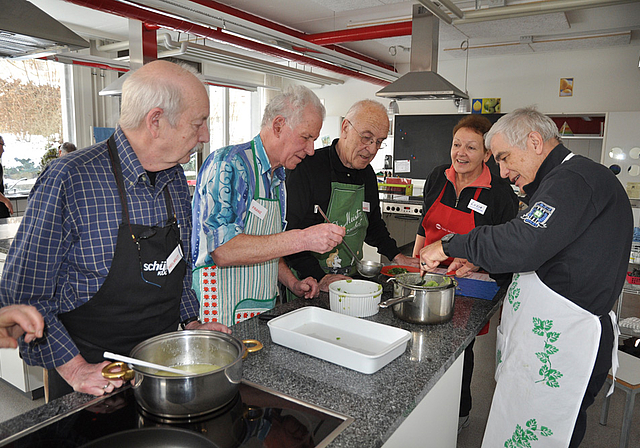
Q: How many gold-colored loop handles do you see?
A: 2